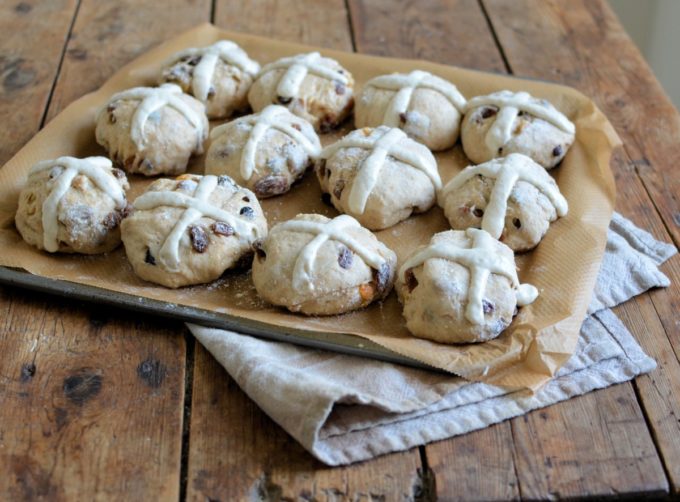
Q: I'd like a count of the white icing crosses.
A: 12